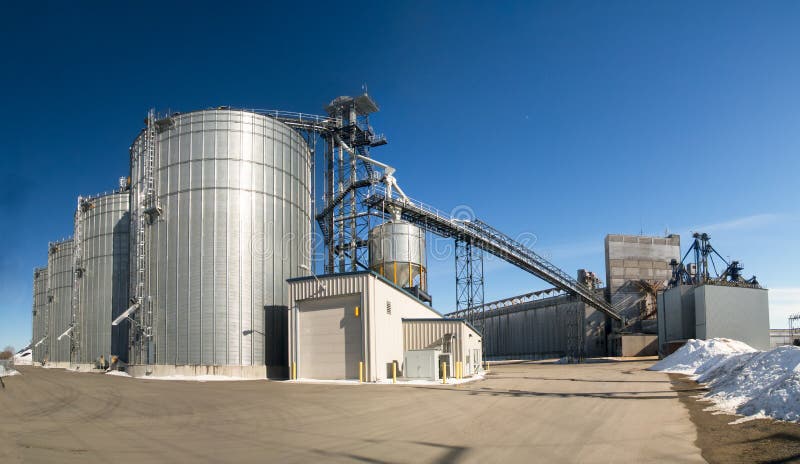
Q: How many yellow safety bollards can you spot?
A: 7